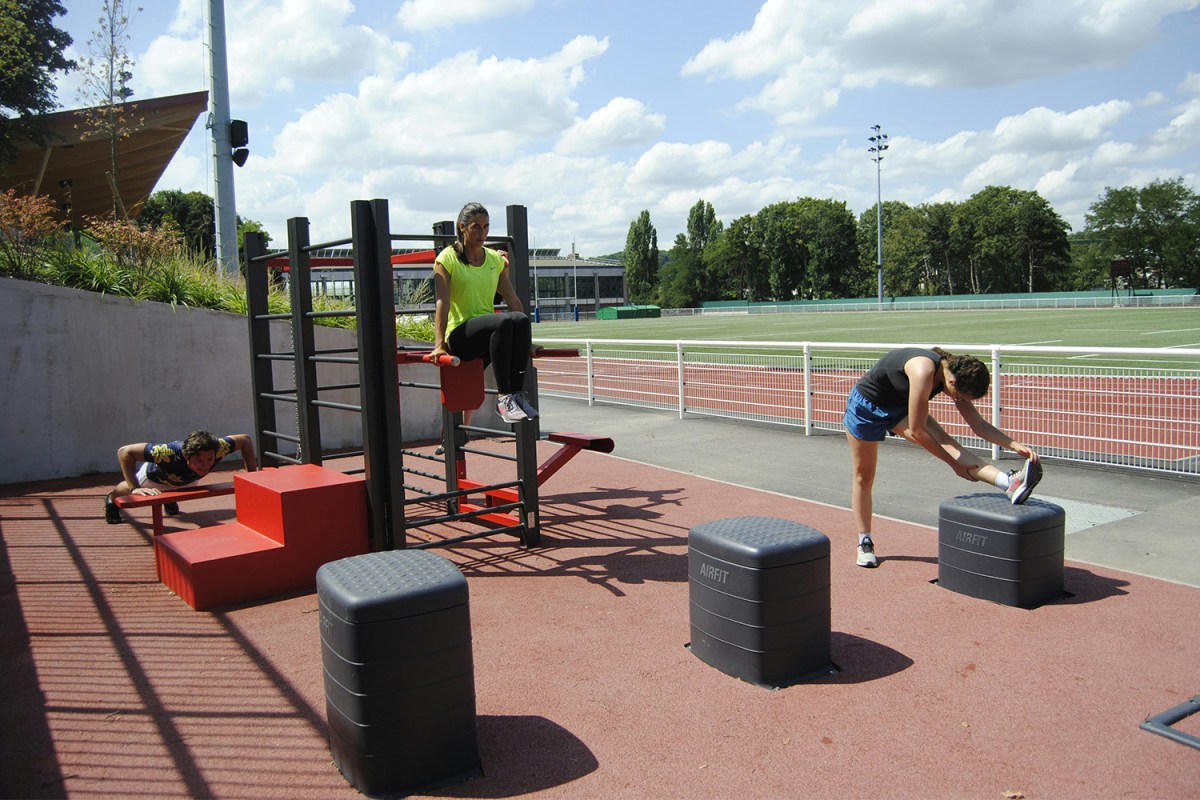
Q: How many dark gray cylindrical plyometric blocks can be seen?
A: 3